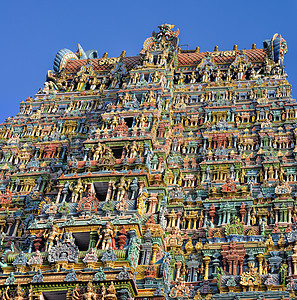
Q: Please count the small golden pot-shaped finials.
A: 7